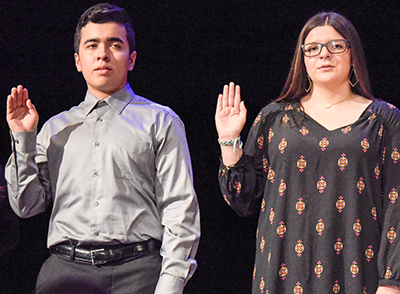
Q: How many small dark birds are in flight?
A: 0